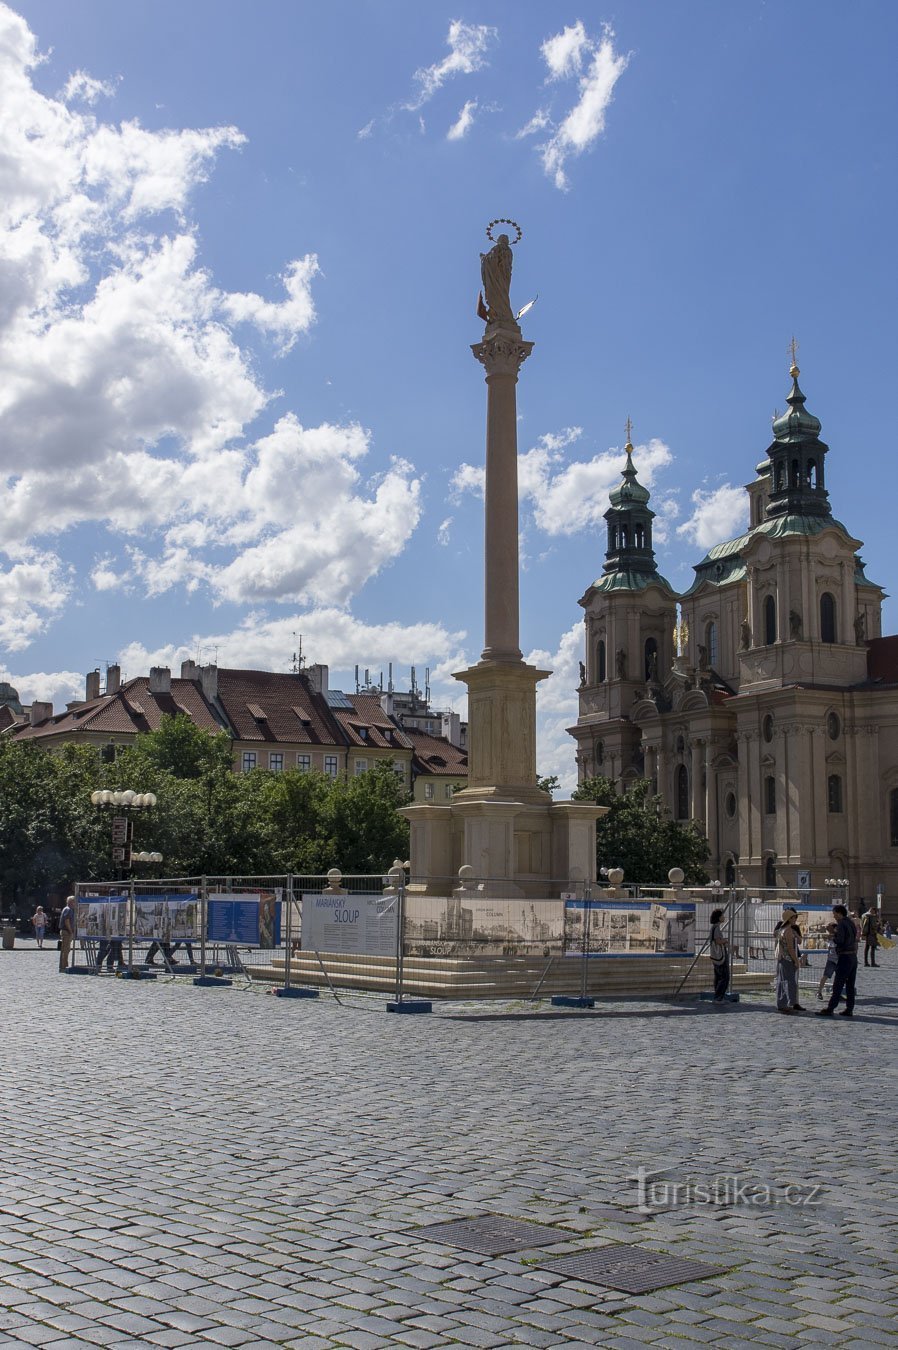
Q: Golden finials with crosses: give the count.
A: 2